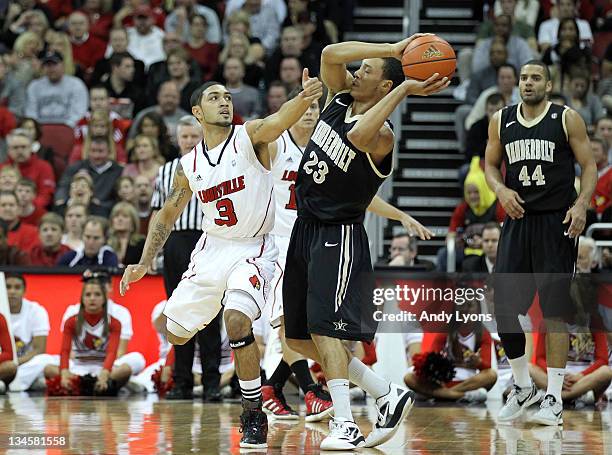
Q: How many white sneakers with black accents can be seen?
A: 4